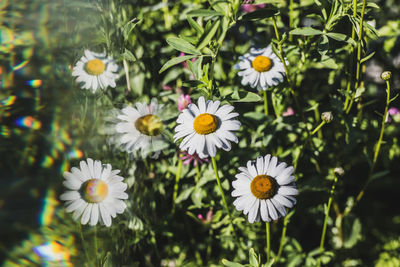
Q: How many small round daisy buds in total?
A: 3